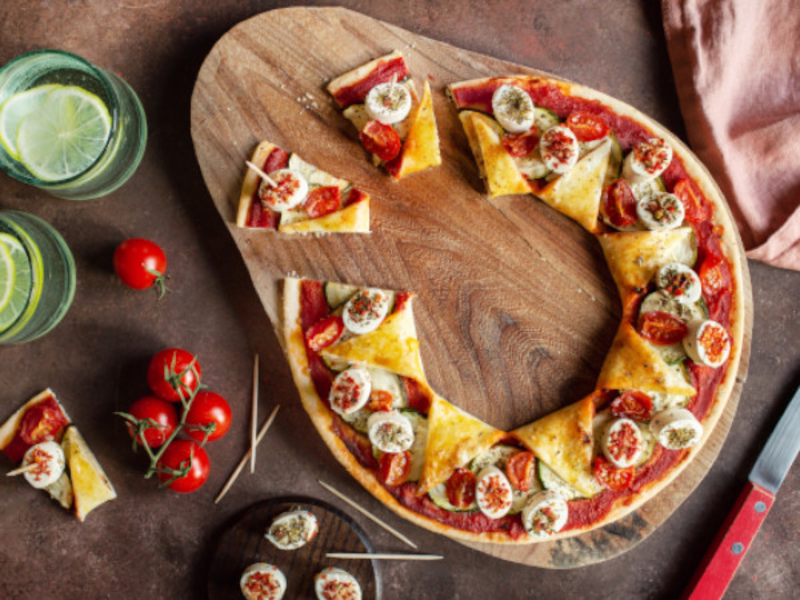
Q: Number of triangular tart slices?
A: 3